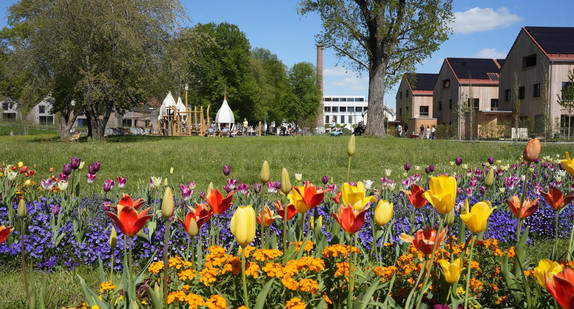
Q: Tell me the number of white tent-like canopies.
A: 3